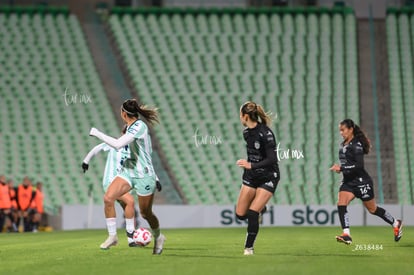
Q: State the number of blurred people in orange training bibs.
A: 4